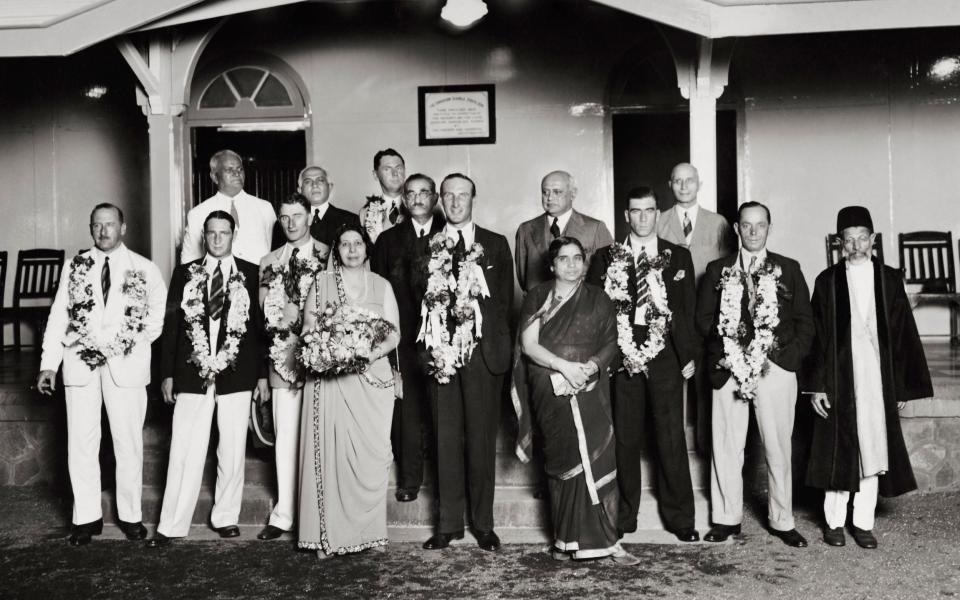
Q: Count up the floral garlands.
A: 7